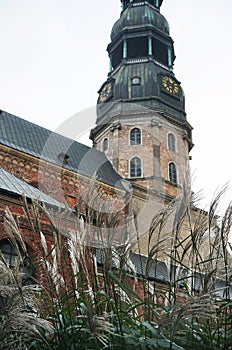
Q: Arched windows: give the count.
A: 6